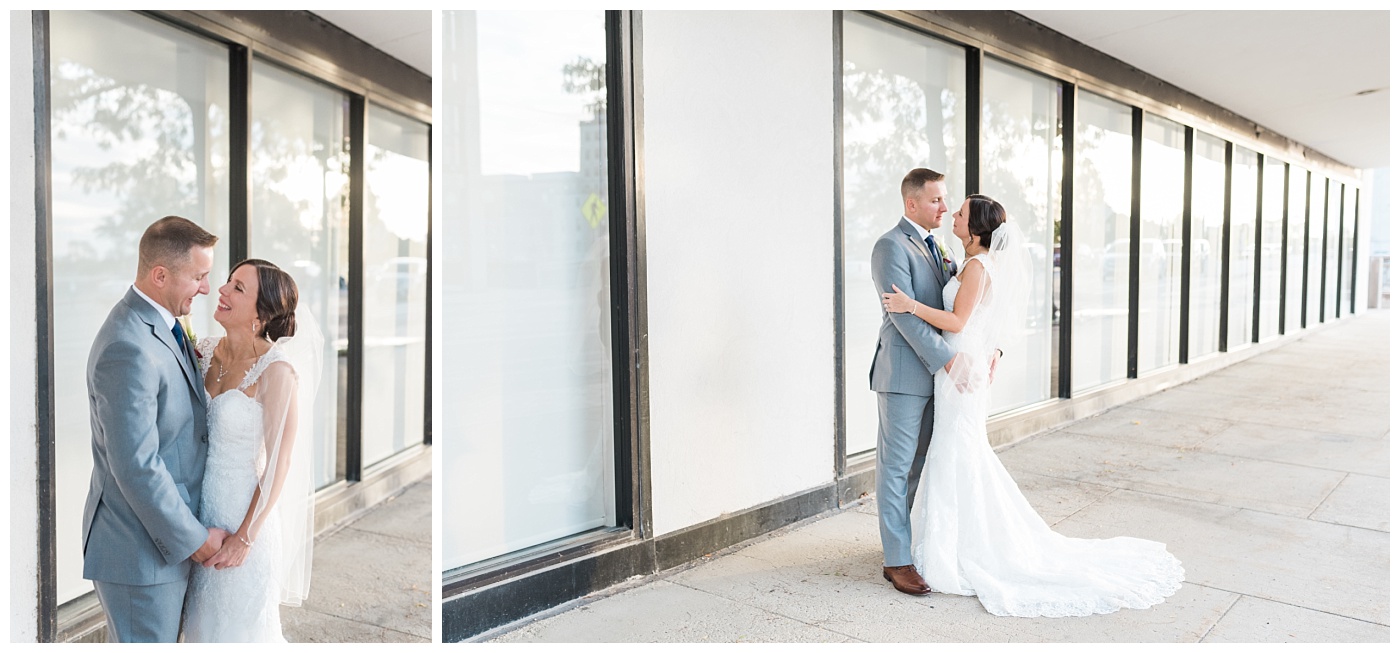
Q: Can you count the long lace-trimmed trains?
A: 1